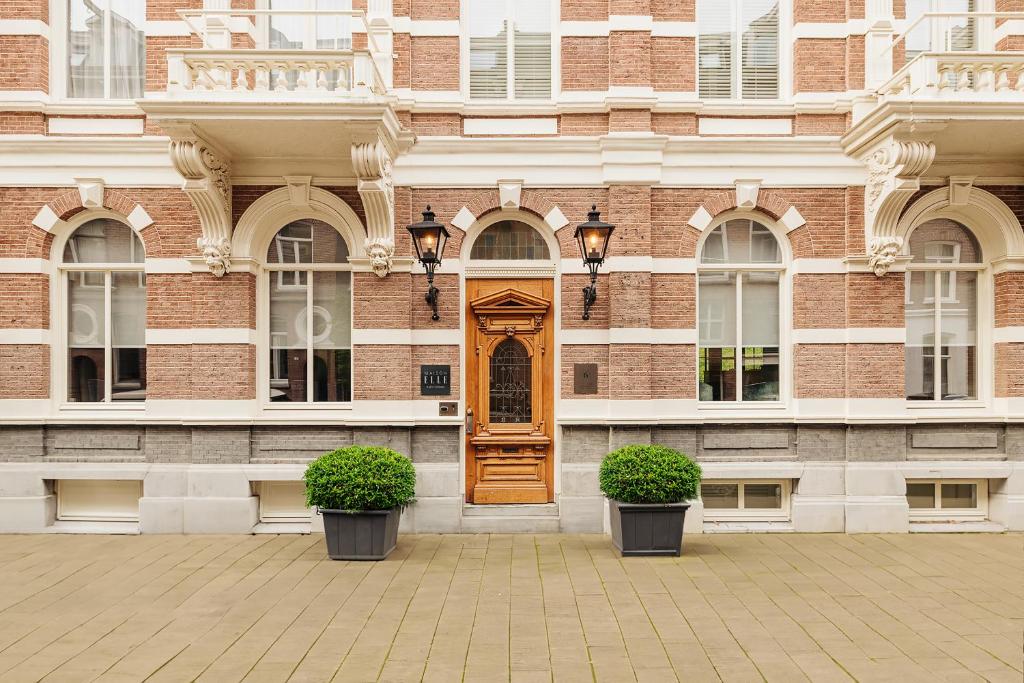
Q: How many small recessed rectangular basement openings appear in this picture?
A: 4